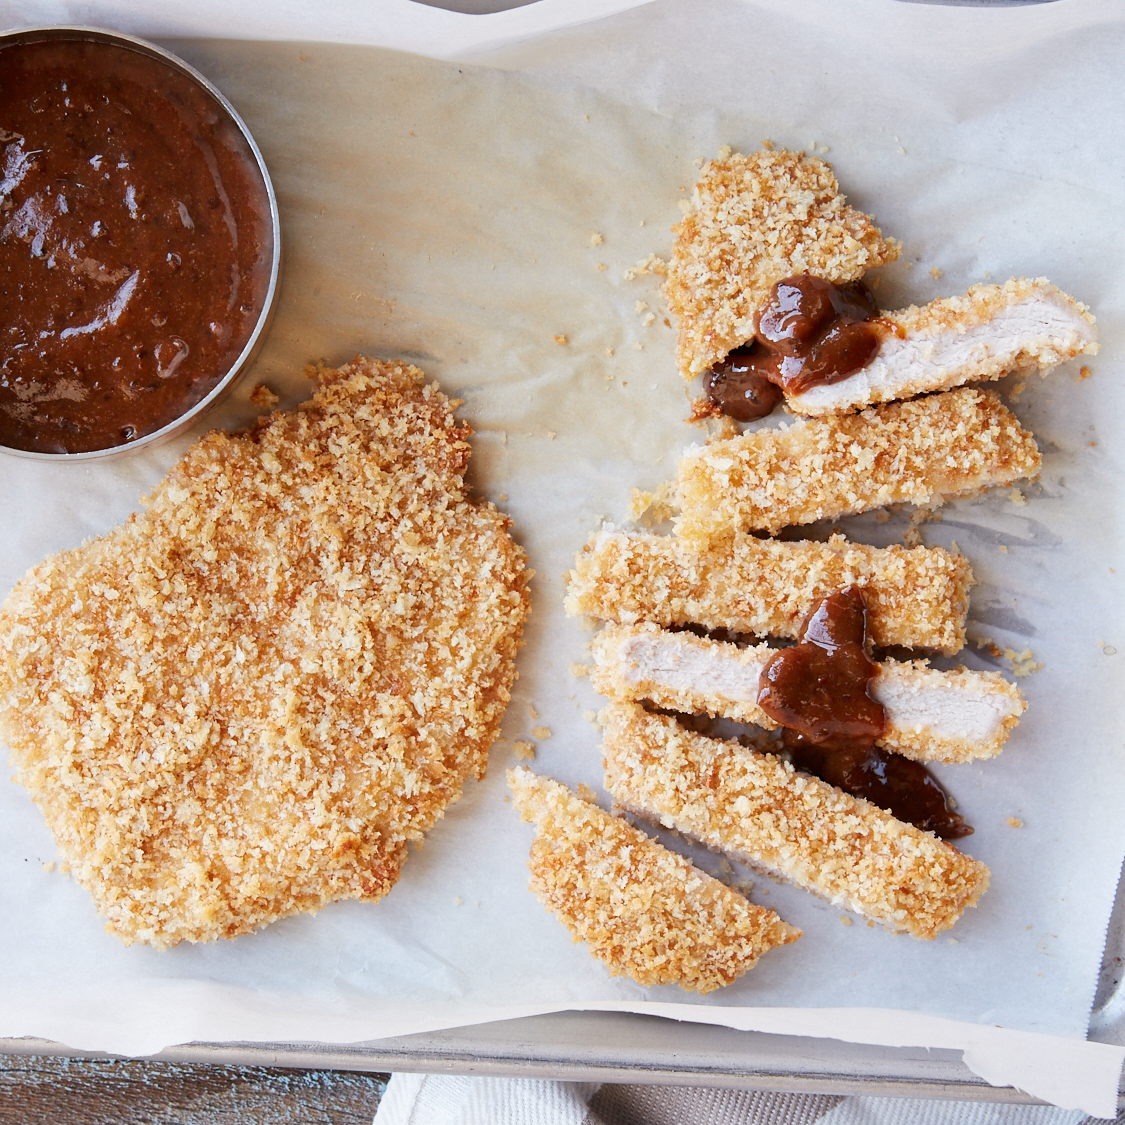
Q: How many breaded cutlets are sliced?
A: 1